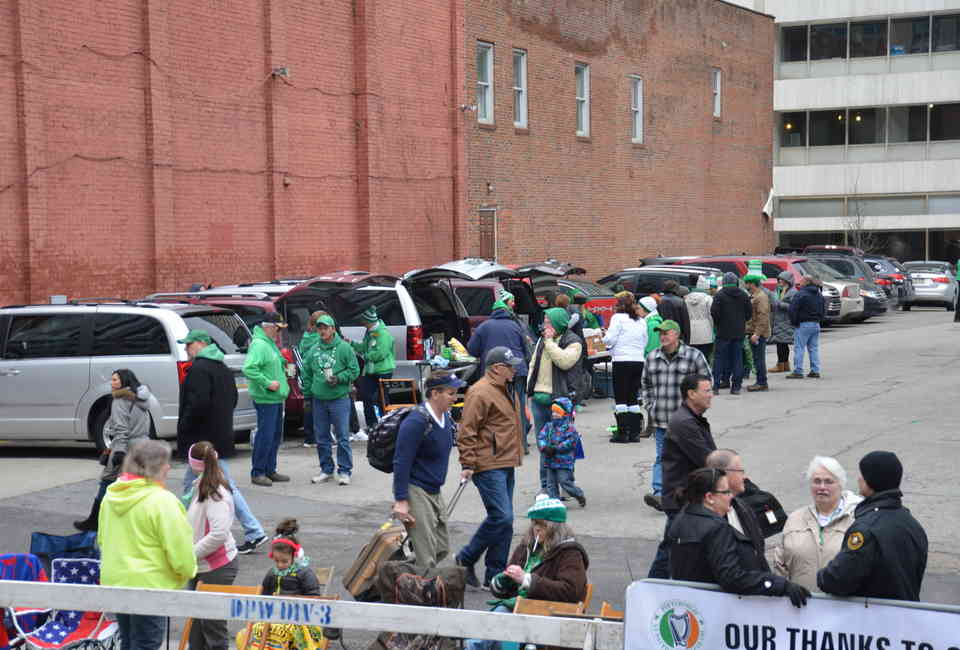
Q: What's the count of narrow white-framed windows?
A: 5